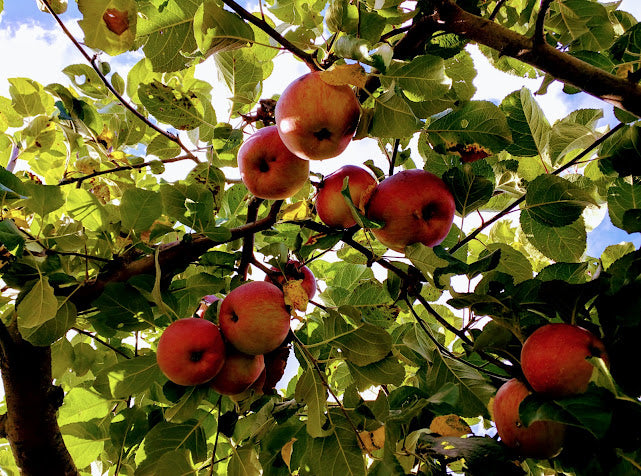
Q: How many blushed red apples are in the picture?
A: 10